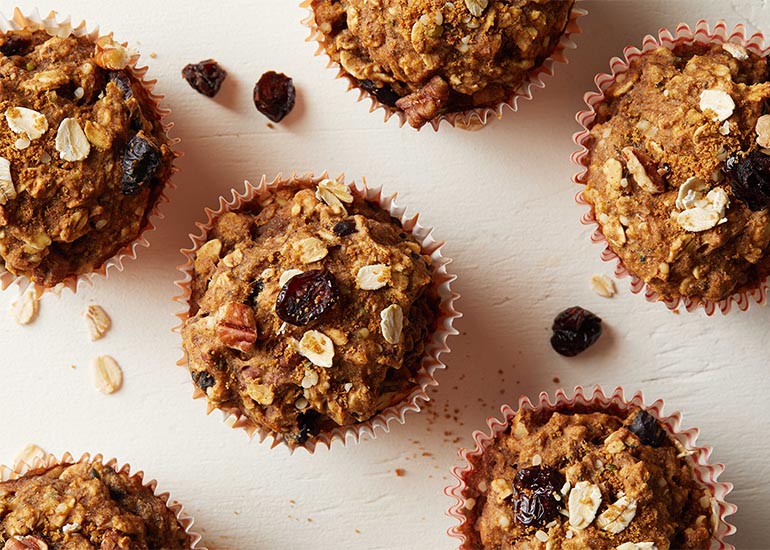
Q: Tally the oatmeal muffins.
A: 6